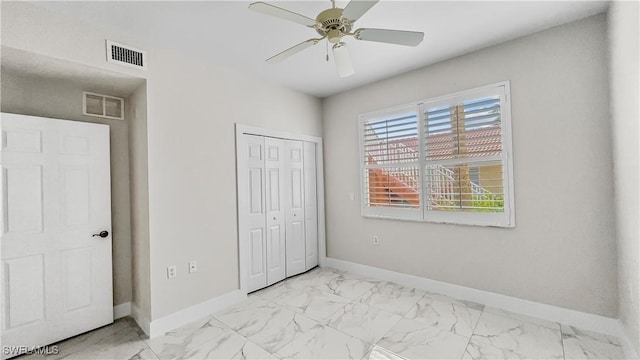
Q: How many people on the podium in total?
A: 0